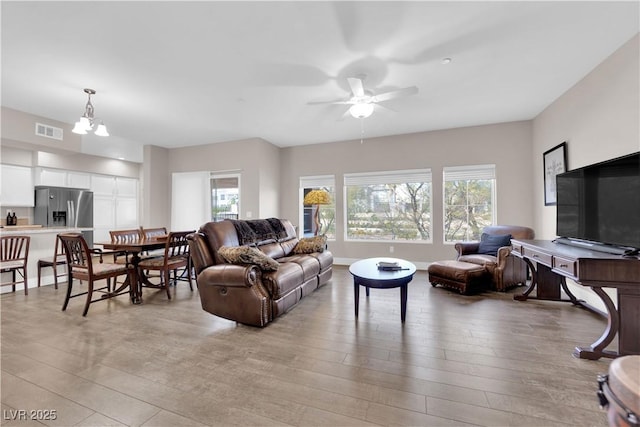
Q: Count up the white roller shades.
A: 3